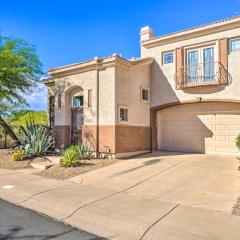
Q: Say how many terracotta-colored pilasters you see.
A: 2